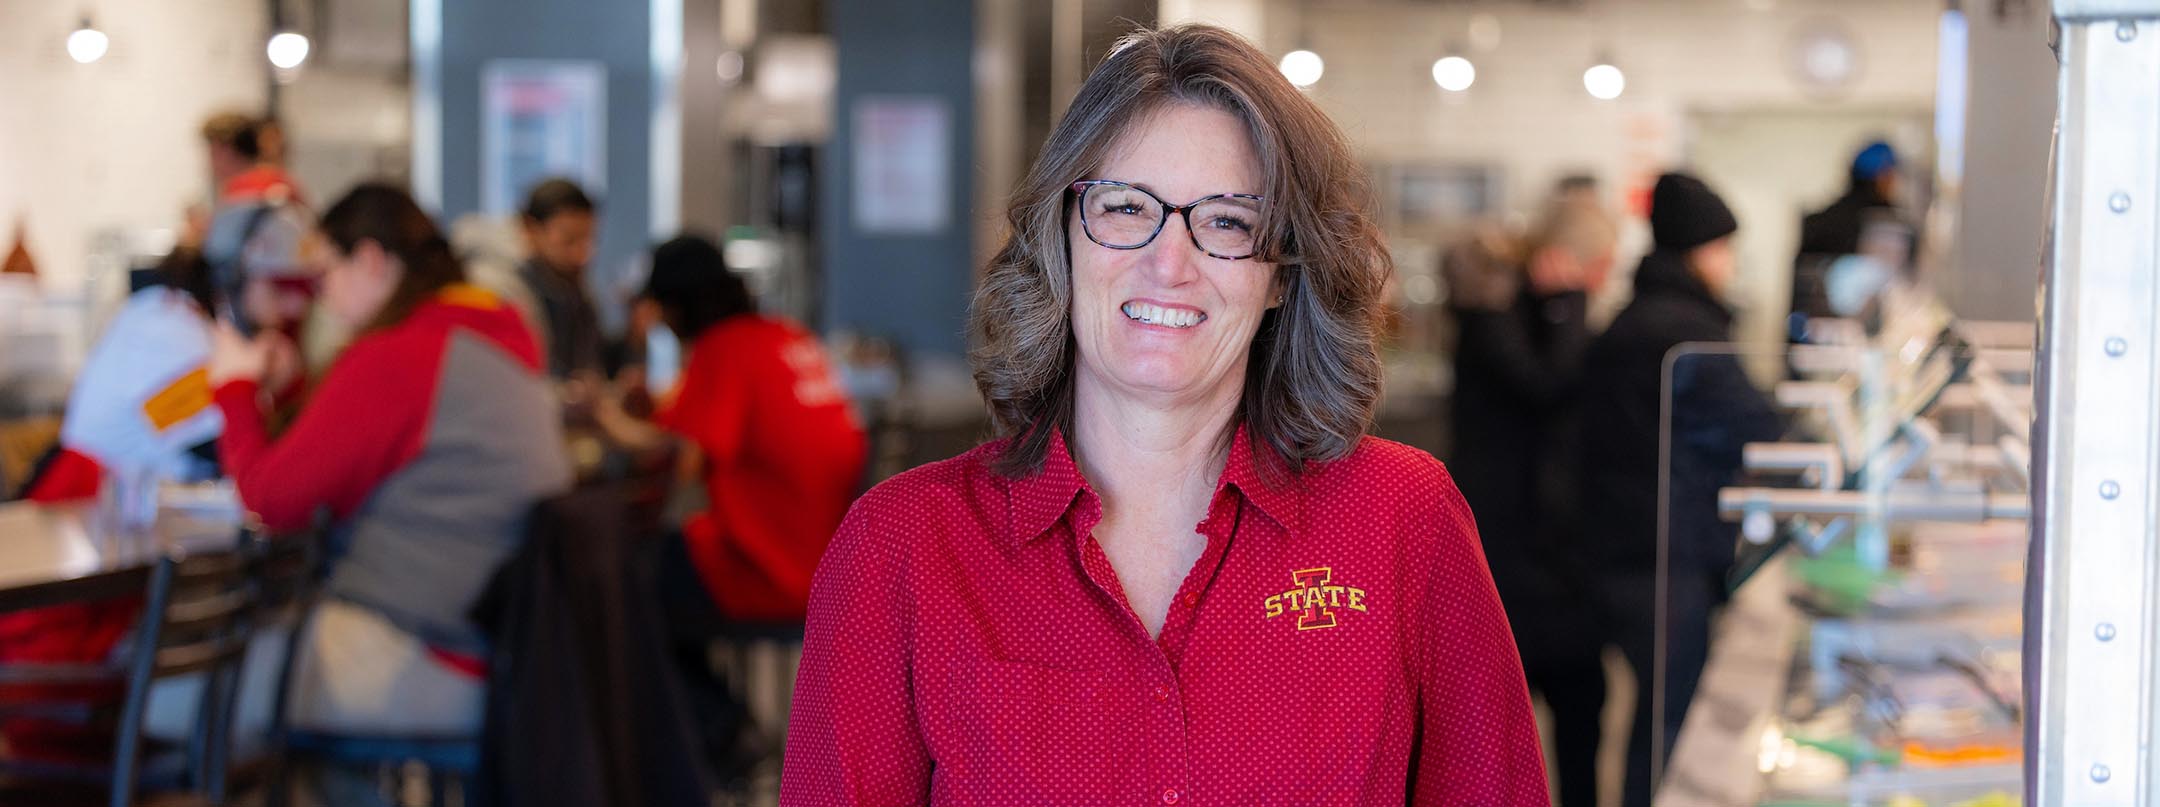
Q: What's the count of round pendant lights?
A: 5